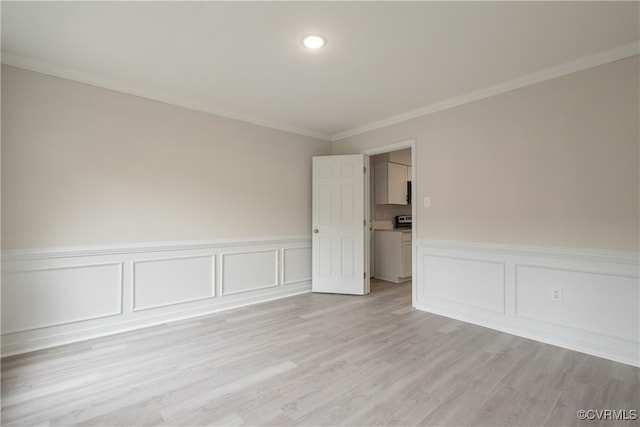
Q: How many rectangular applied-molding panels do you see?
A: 6